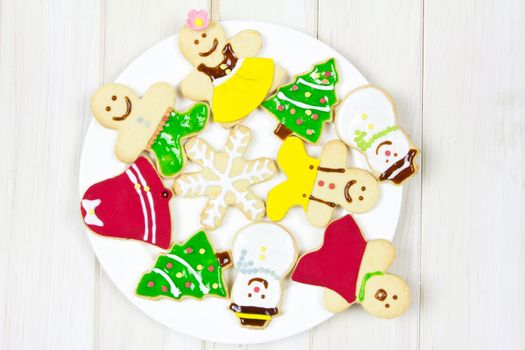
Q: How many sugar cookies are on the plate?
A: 10